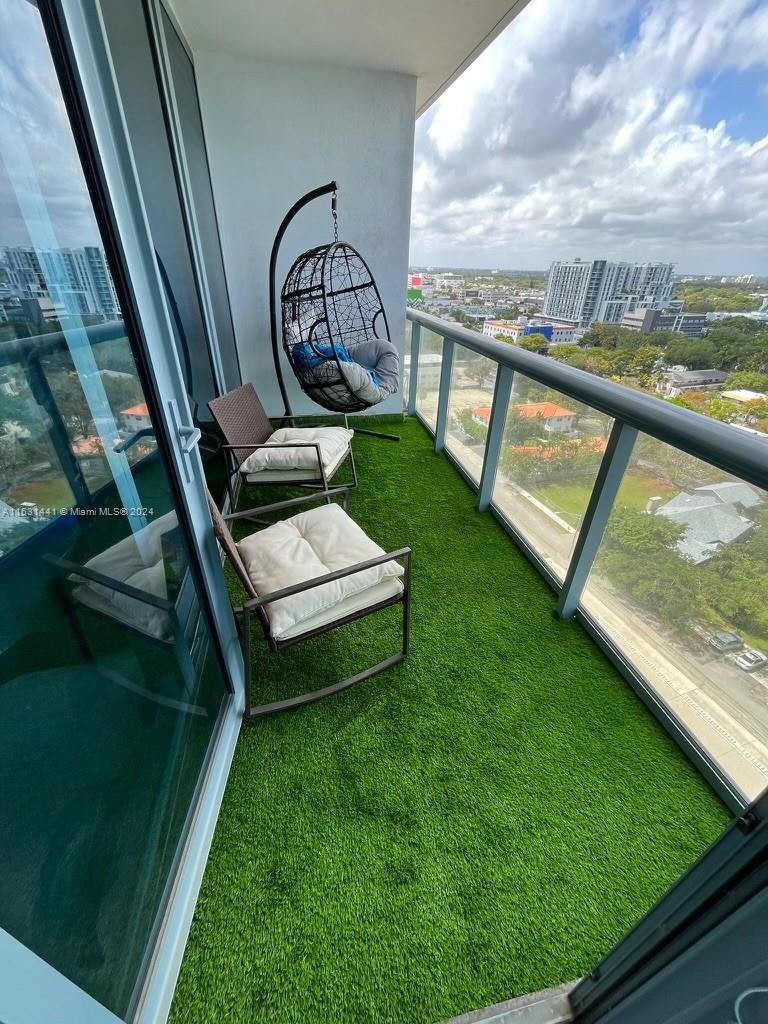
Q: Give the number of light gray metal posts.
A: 4